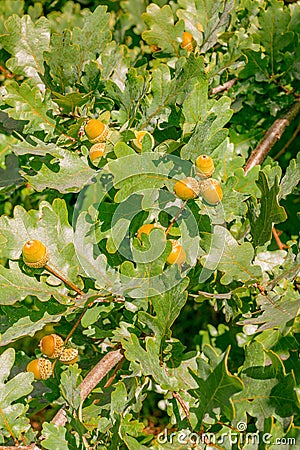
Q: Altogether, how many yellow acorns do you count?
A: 13